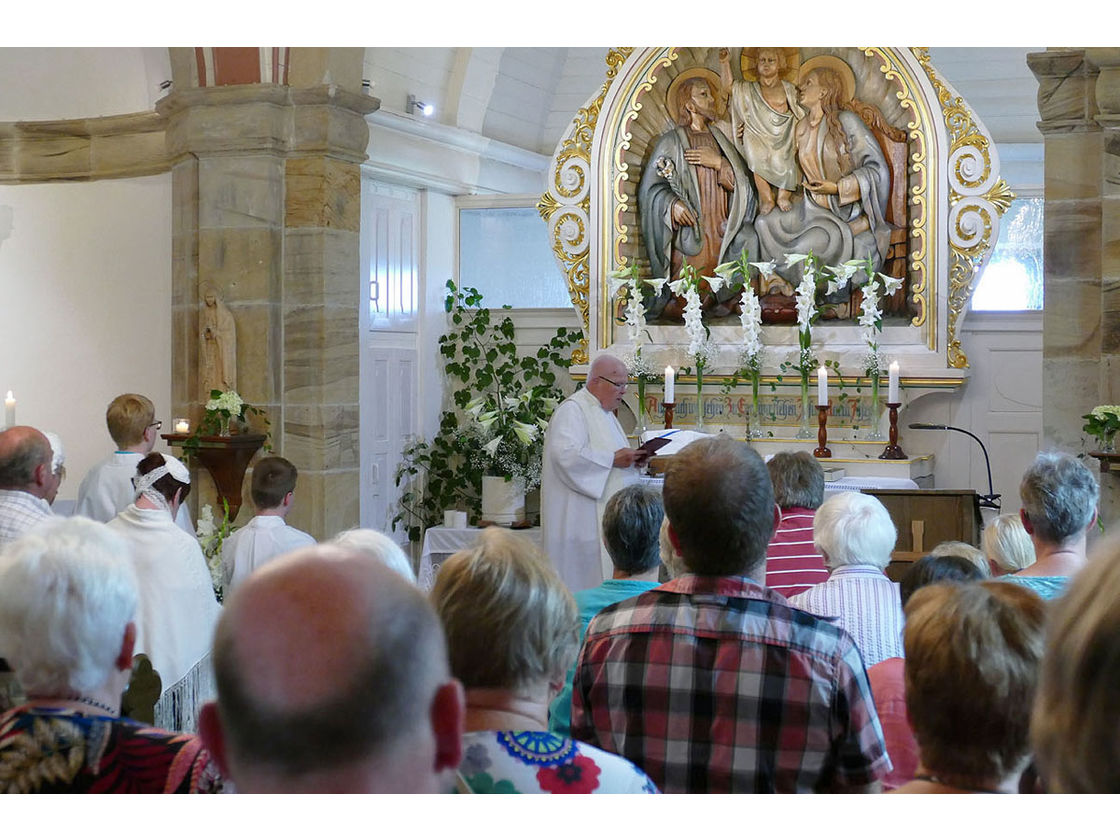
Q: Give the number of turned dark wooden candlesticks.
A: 3